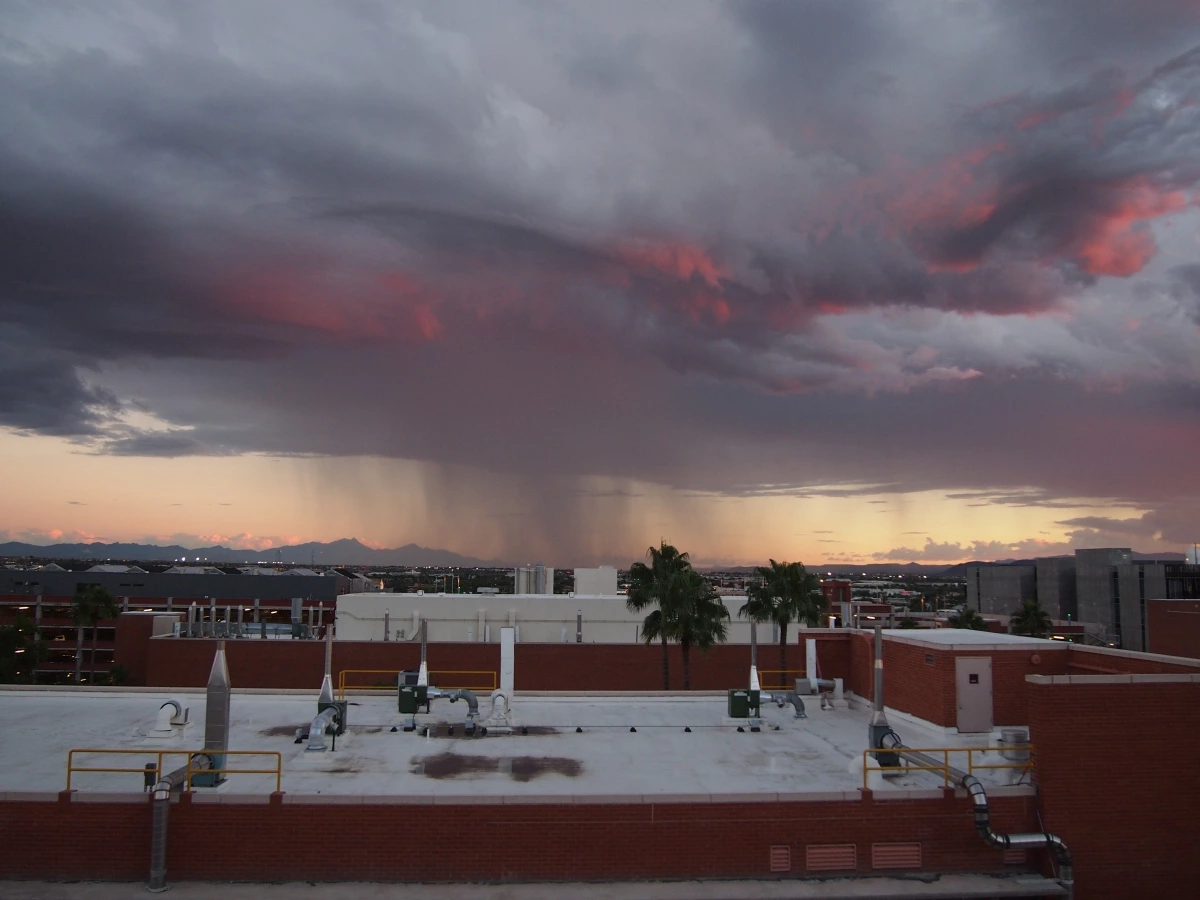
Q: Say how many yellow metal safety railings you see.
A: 4